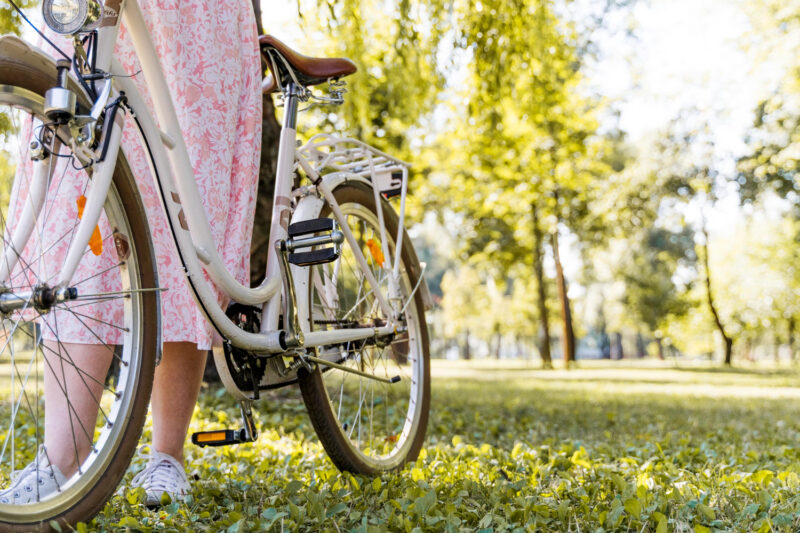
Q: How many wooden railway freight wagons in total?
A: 0